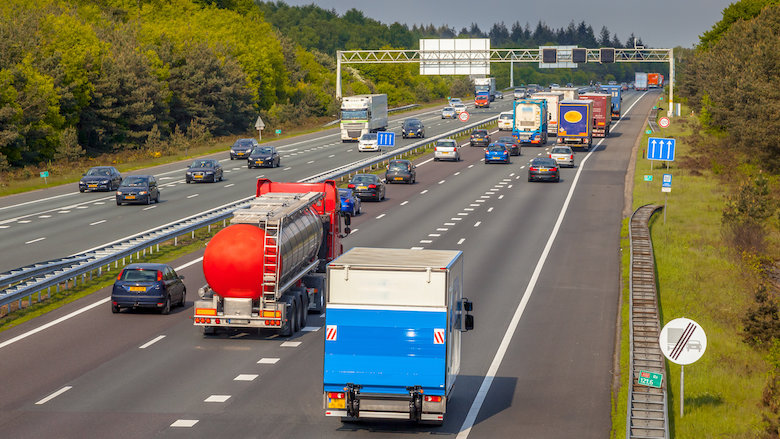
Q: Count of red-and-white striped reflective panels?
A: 2